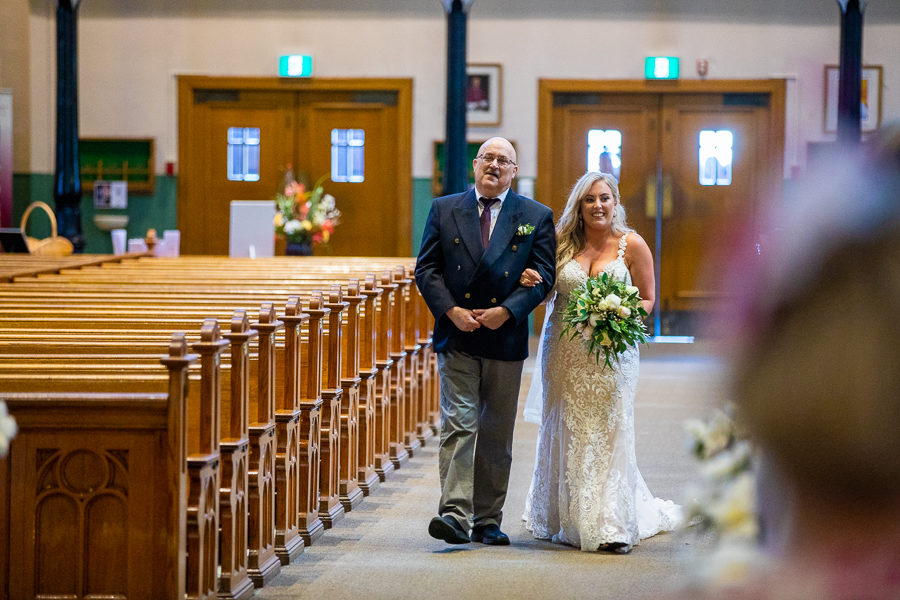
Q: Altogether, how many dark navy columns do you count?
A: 3